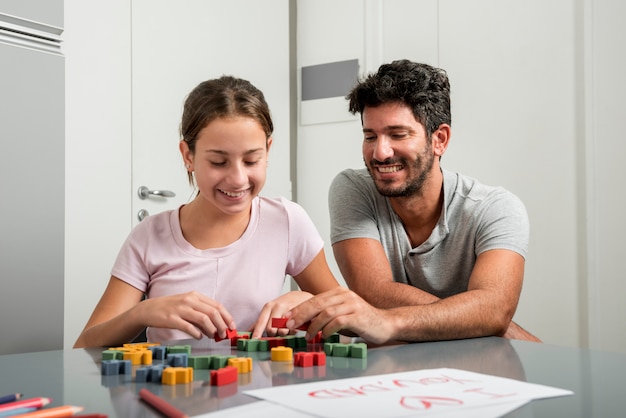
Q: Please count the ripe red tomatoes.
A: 0